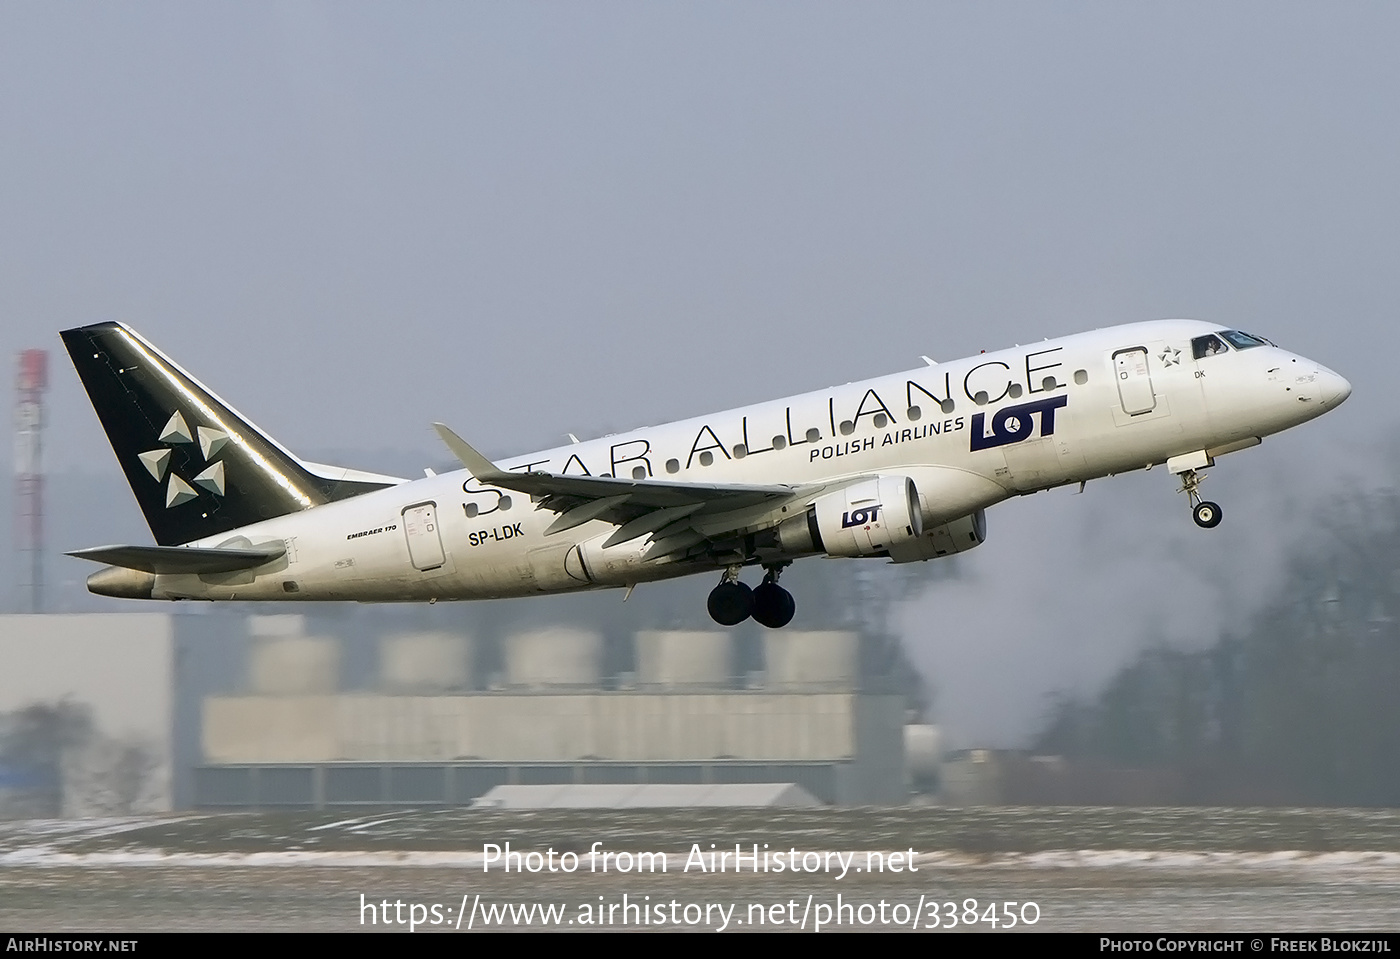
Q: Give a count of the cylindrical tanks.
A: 5